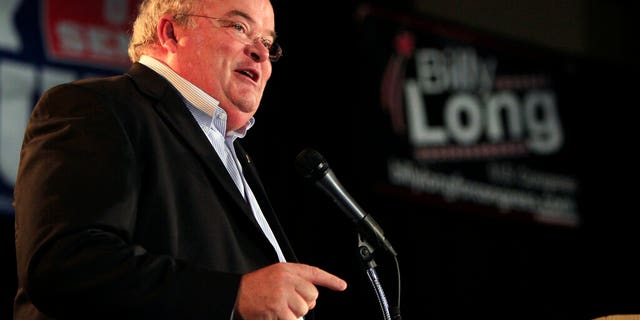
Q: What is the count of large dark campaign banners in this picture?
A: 1